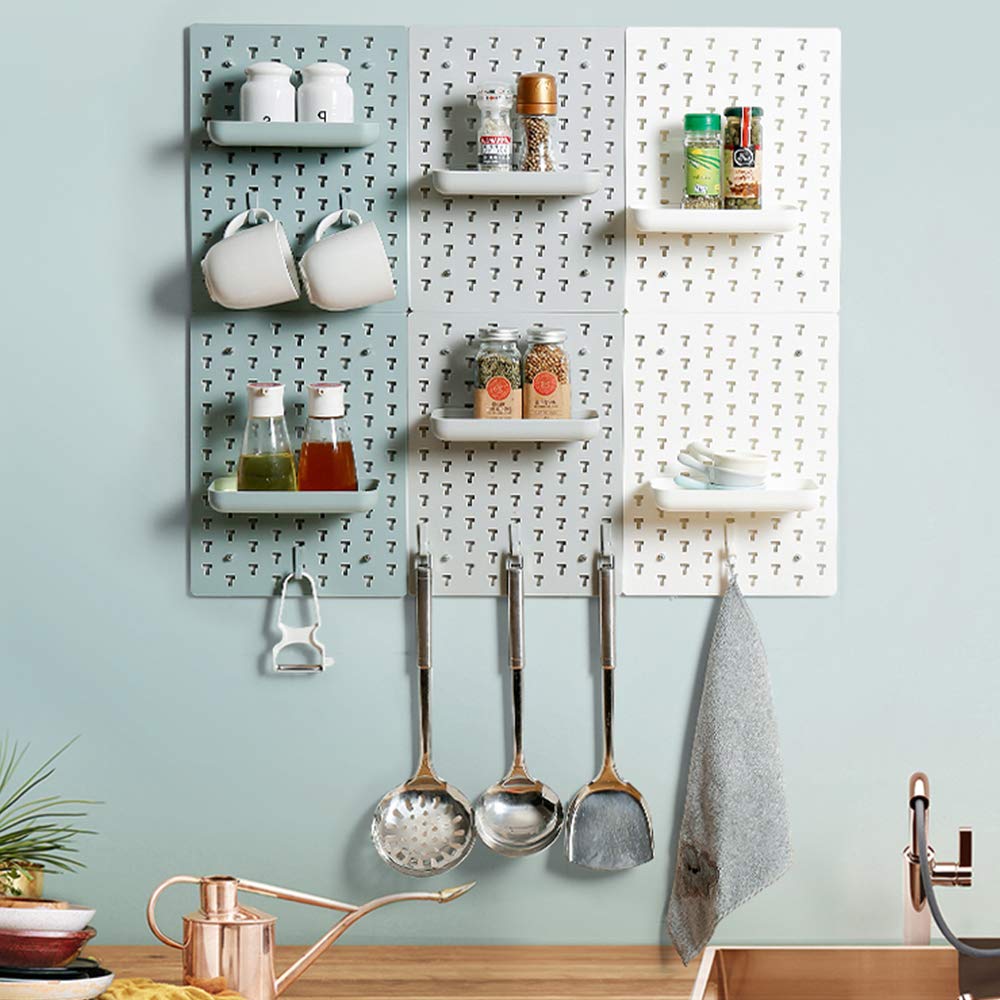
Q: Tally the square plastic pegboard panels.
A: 6